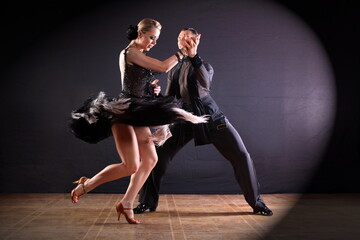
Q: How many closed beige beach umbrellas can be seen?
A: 0